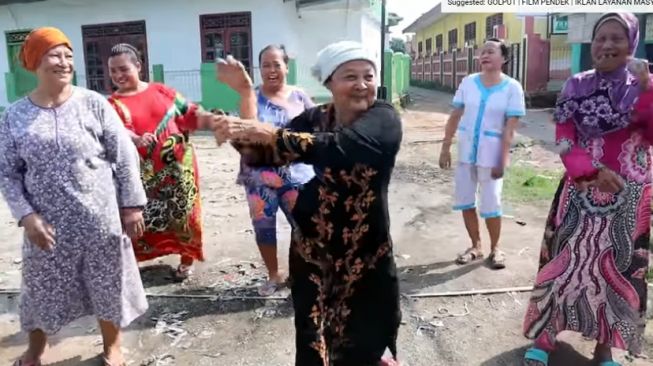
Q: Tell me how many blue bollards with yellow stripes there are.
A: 0